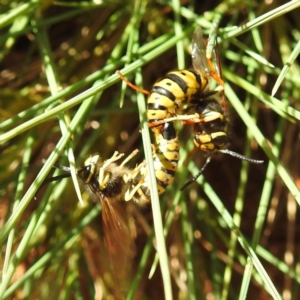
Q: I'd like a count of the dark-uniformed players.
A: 0